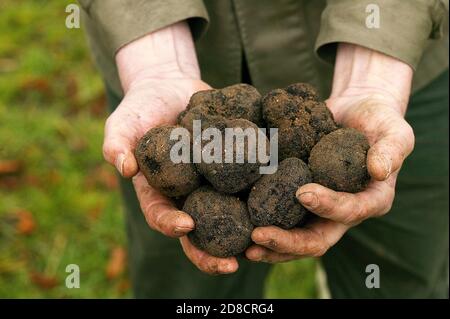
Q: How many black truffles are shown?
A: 7